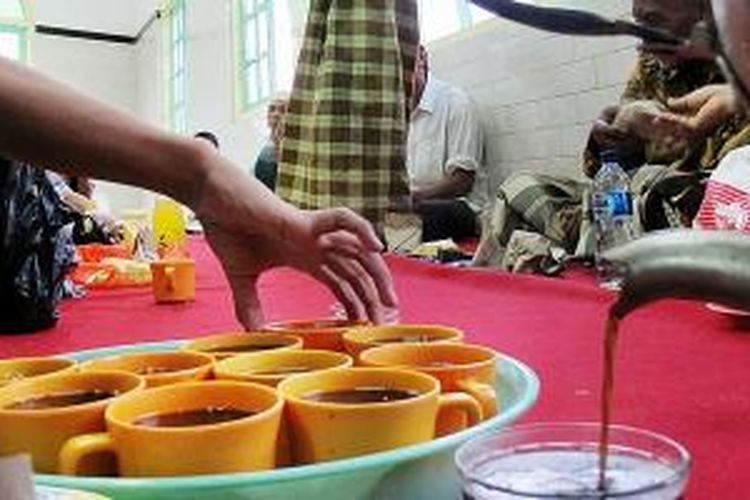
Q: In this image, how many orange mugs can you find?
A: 11